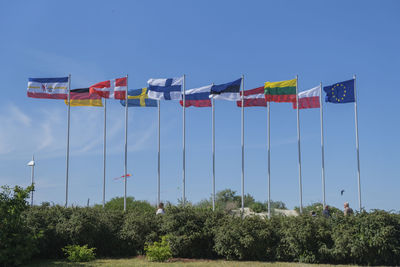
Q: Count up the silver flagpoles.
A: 11